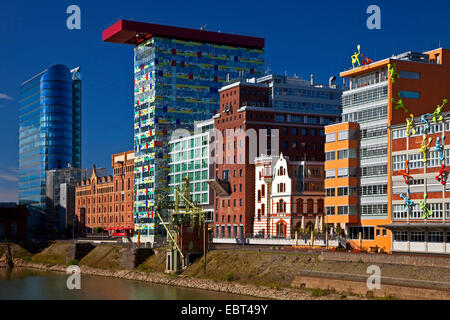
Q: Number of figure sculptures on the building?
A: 13